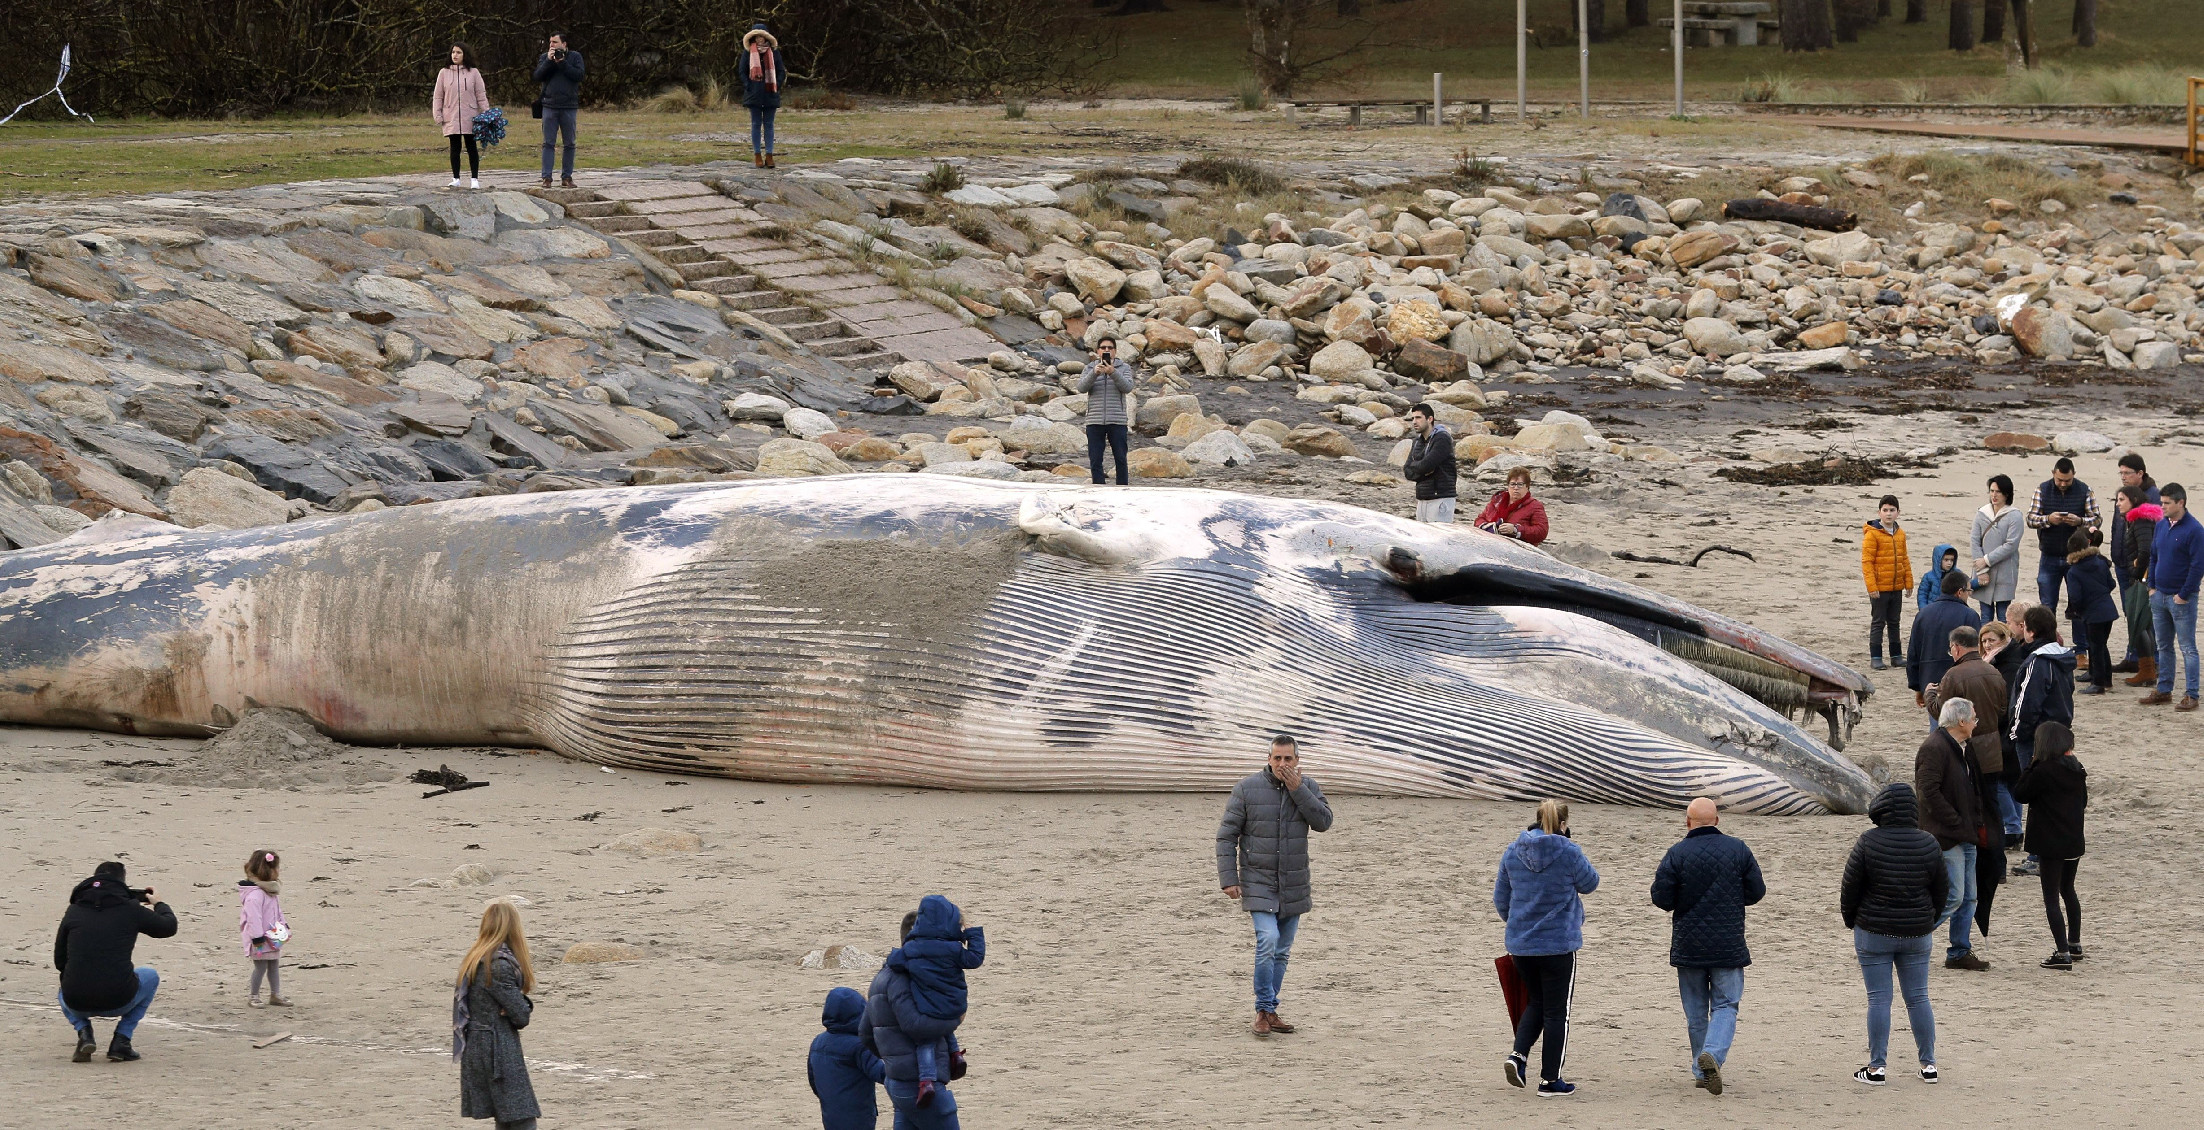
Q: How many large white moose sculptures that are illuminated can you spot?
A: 0